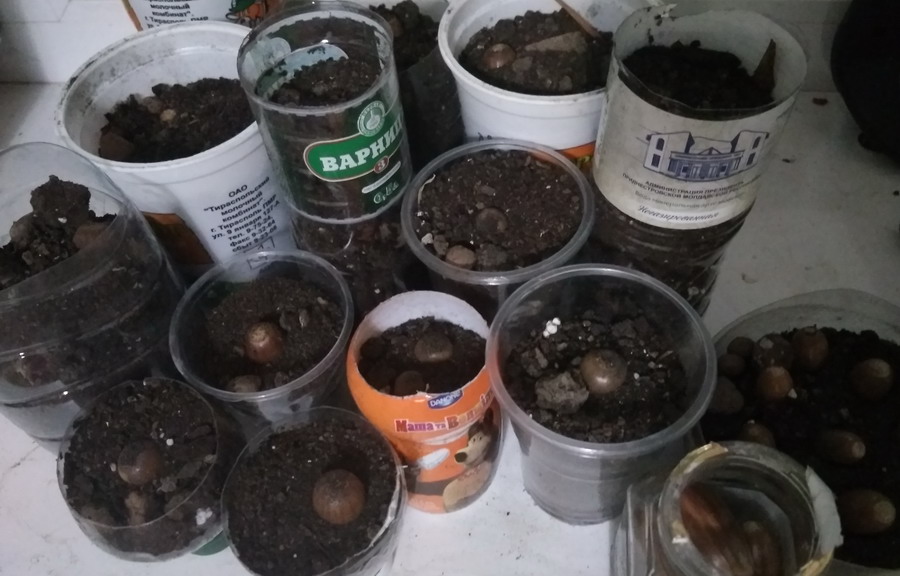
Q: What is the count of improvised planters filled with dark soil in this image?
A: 13